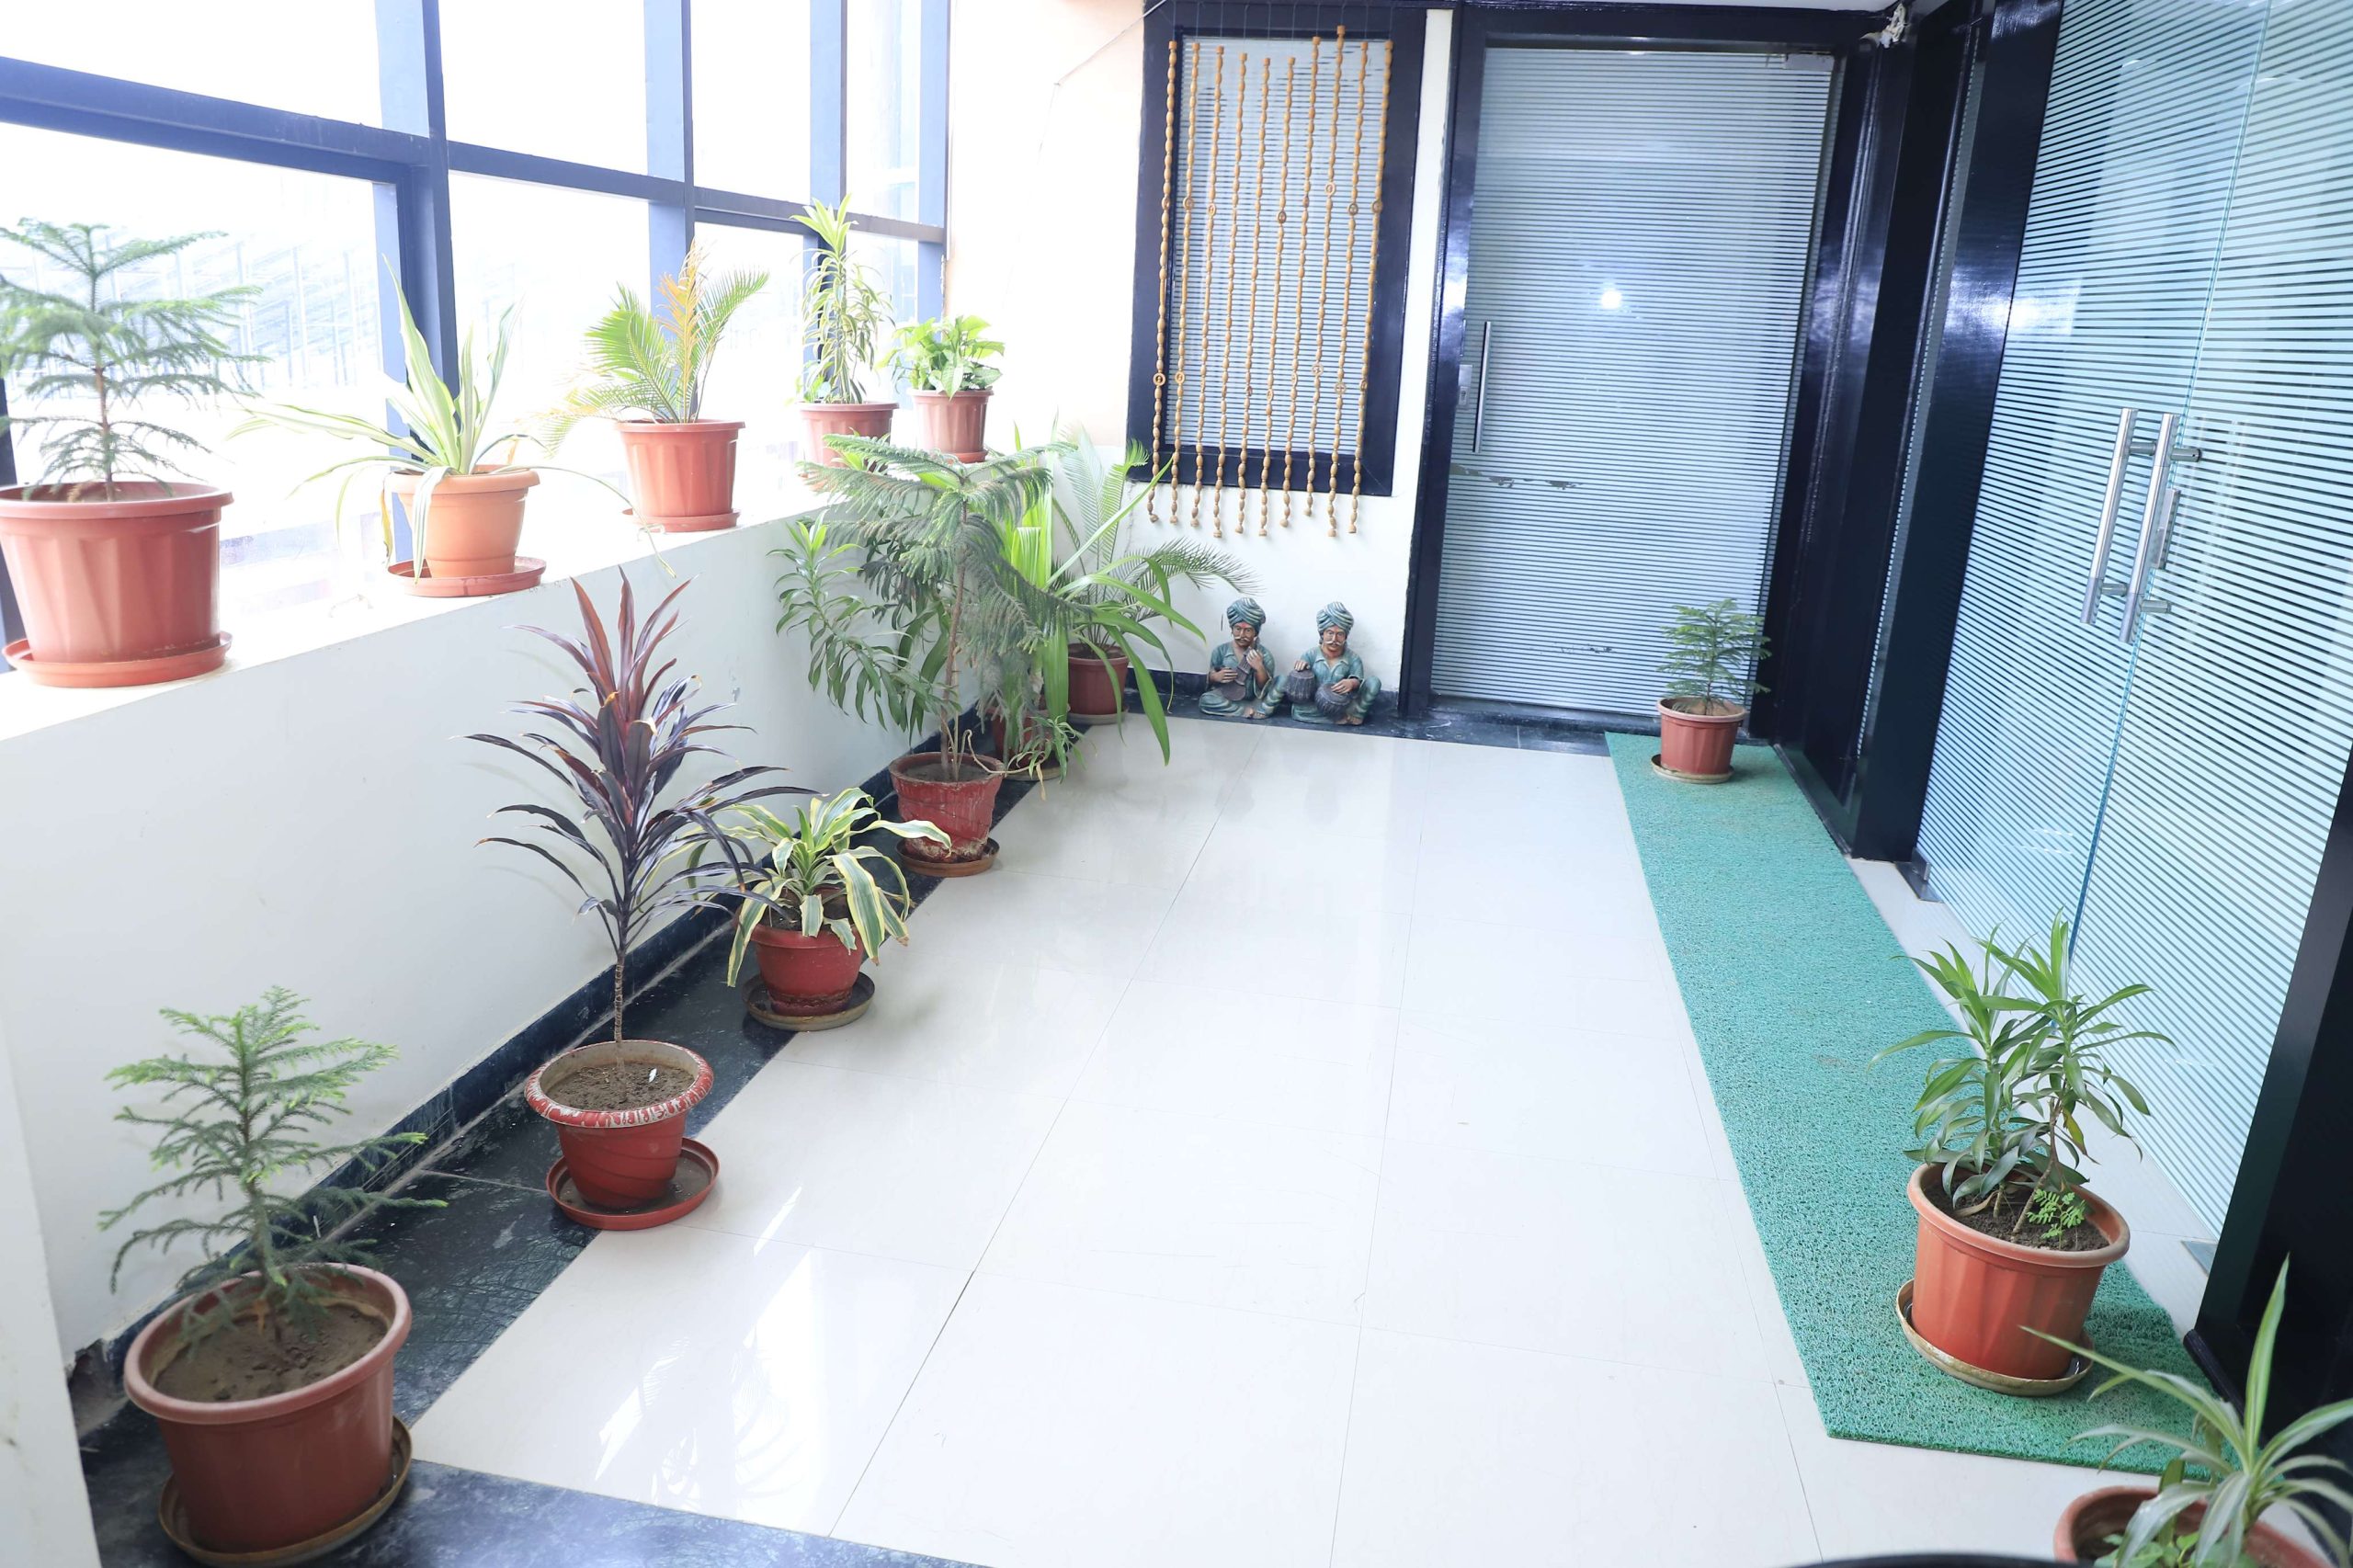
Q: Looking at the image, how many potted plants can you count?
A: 14